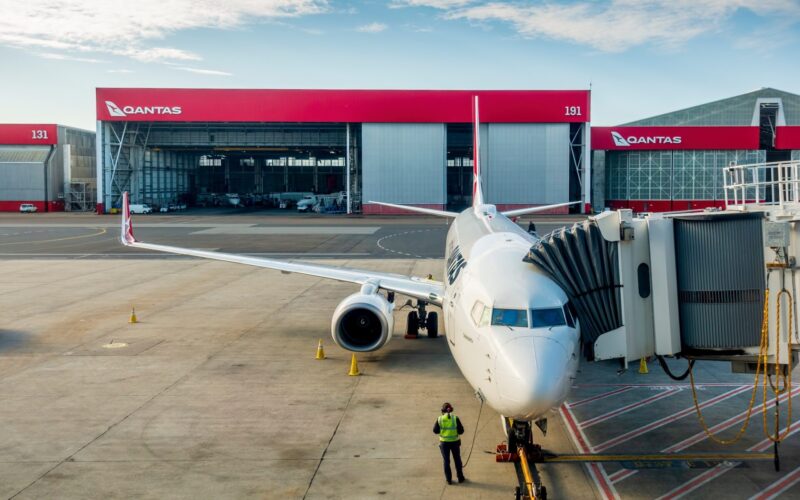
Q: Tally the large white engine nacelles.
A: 1